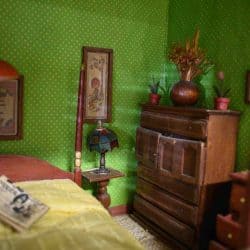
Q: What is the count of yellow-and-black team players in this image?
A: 0